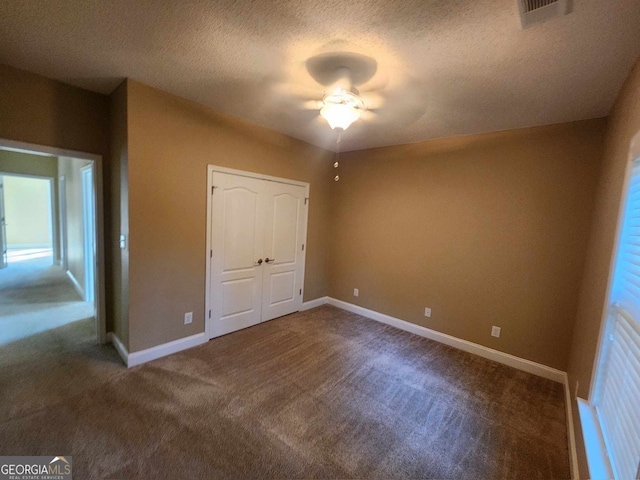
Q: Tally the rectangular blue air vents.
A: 0